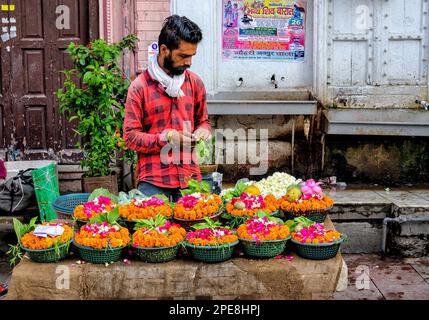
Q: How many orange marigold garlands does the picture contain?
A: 11